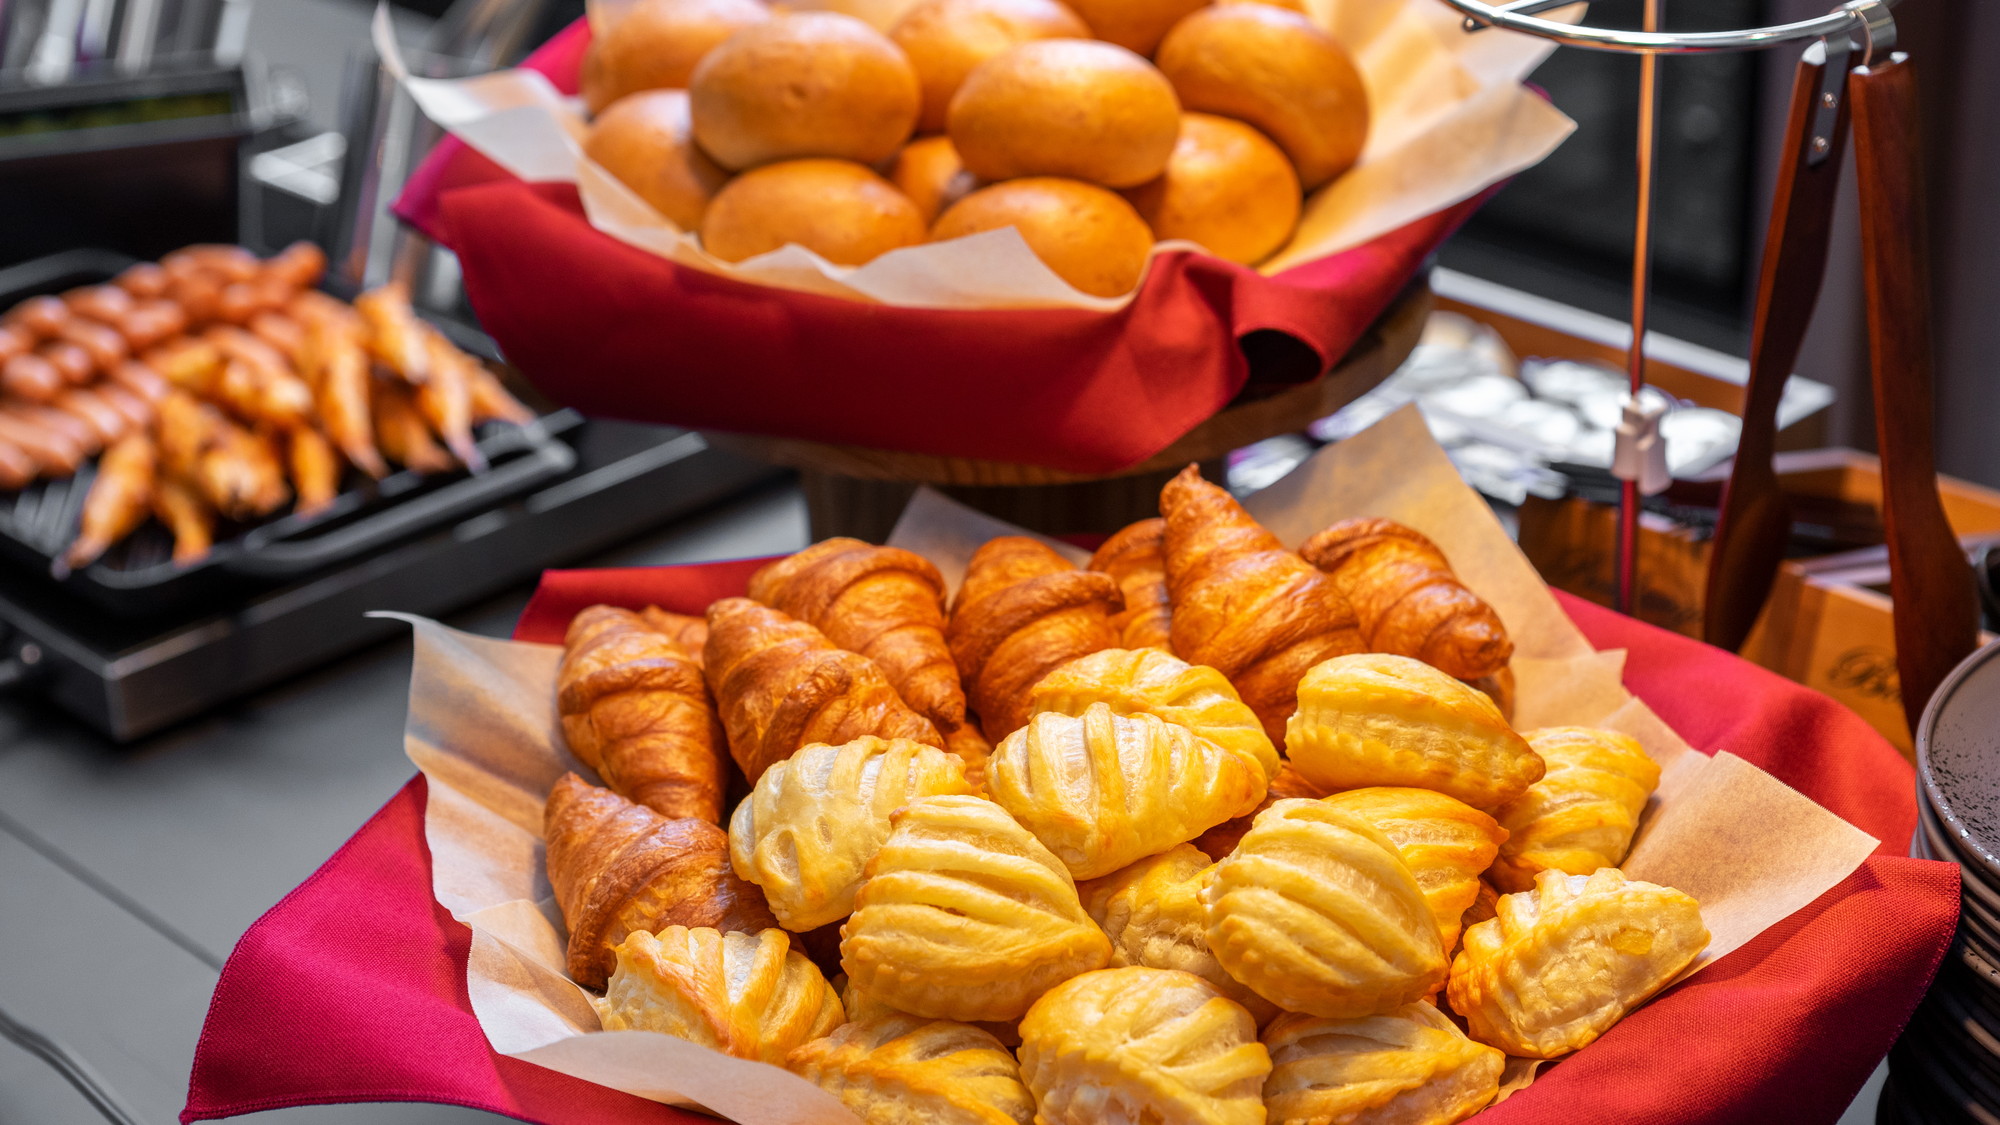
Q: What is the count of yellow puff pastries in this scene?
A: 14